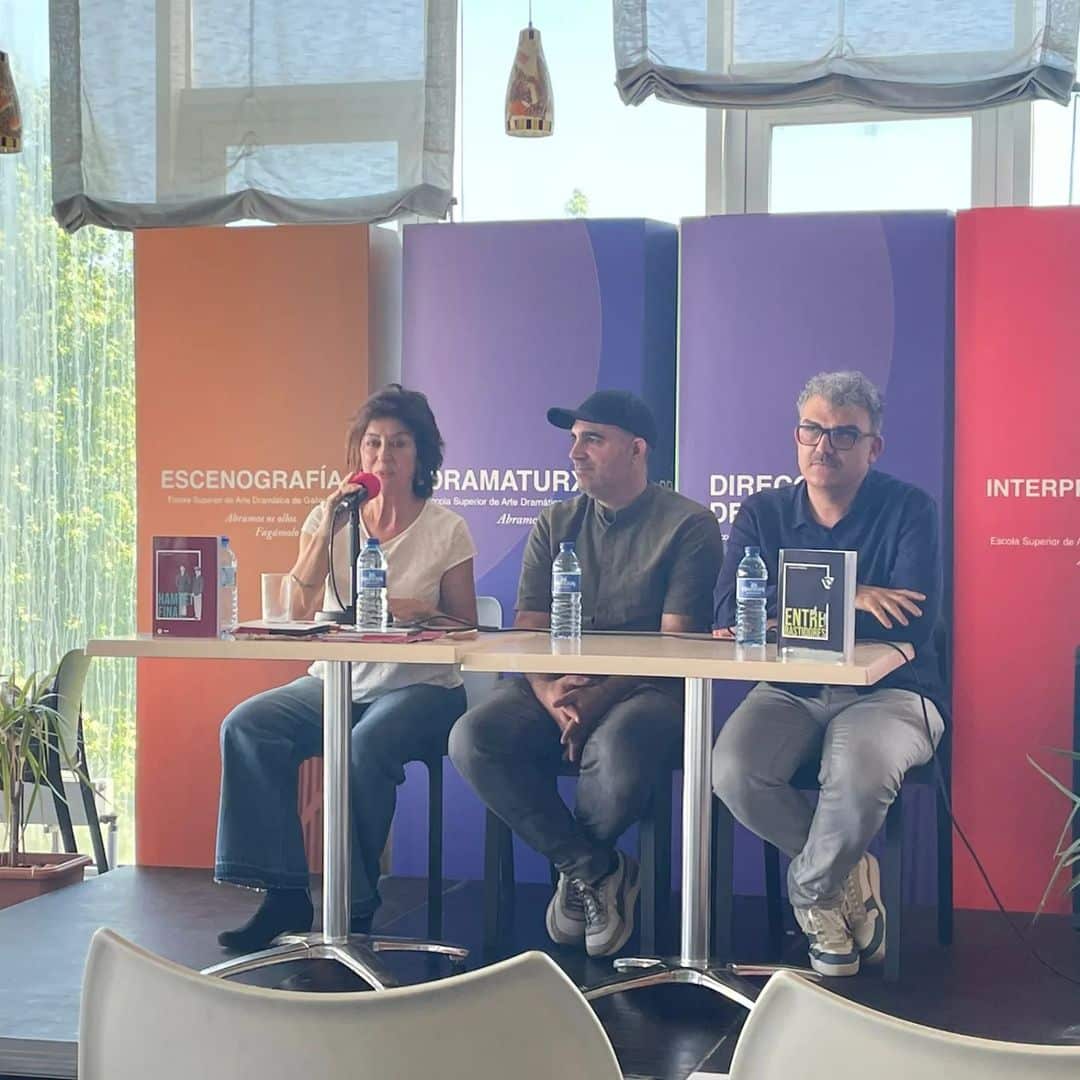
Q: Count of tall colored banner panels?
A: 4